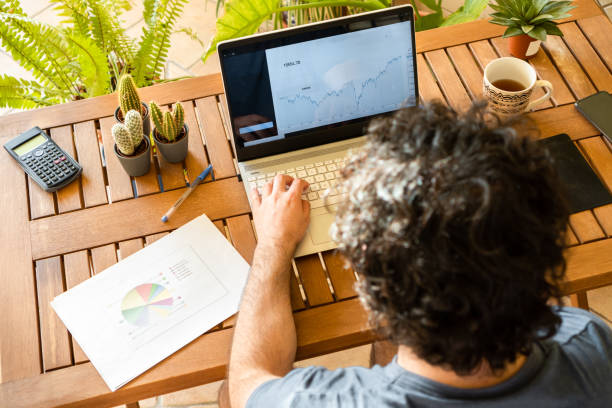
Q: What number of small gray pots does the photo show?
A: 3